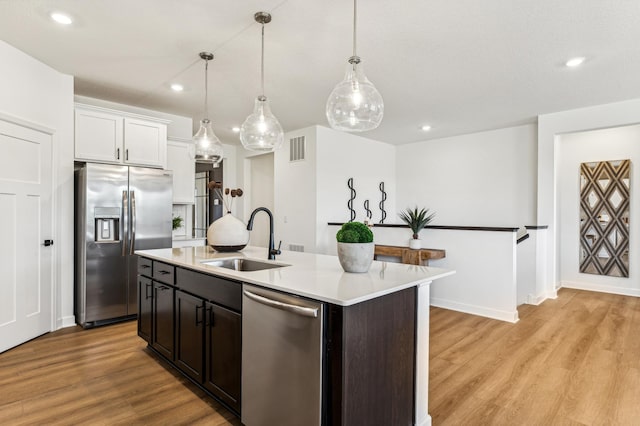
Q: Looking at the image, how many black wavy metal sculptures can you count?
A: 3